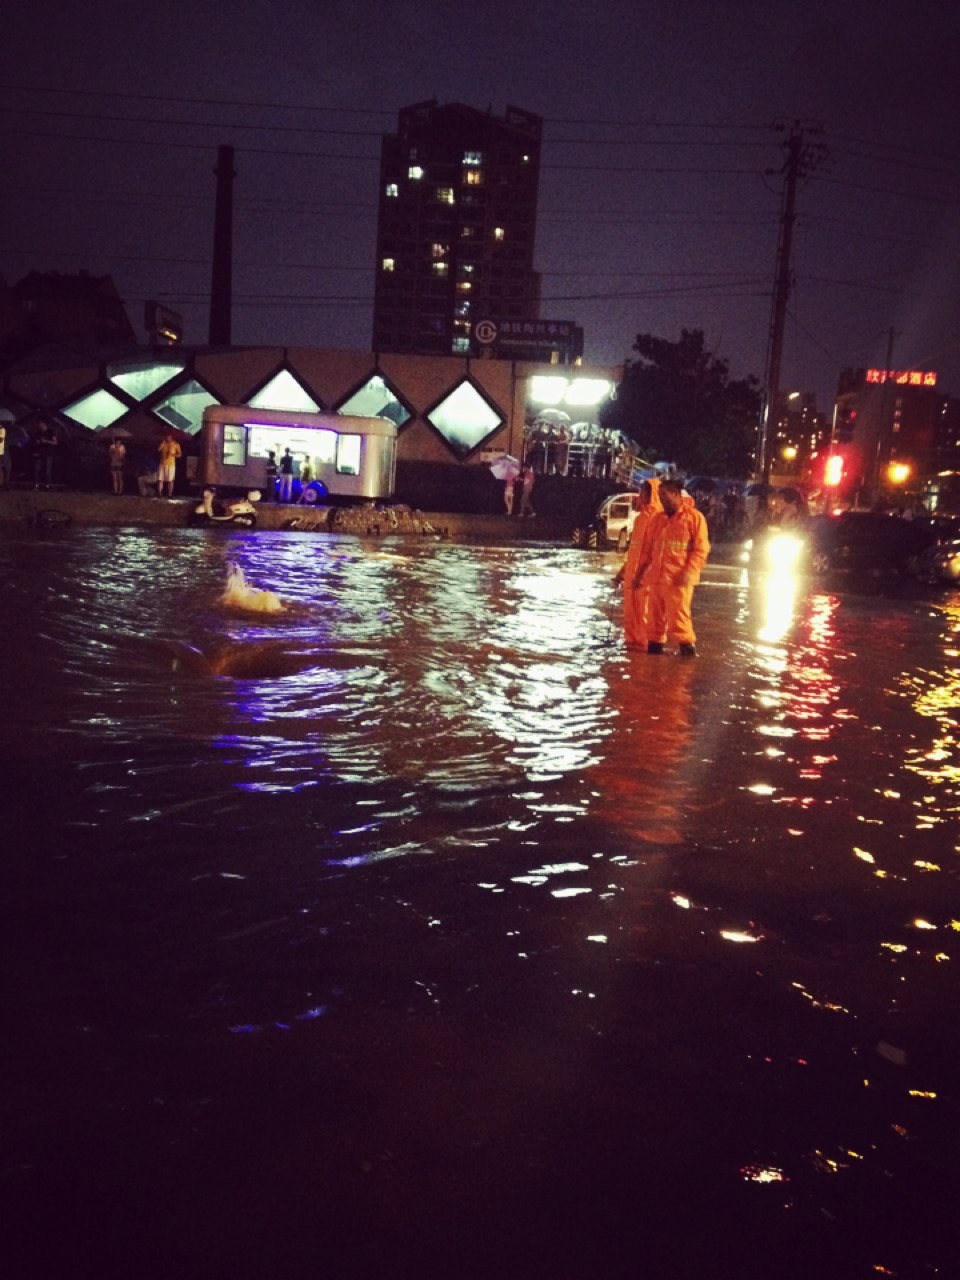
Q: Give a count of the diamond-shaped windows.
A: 6